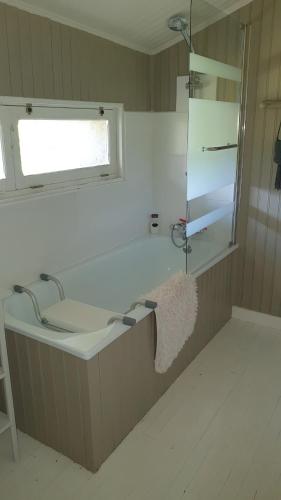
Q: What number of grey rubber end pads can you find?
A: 4